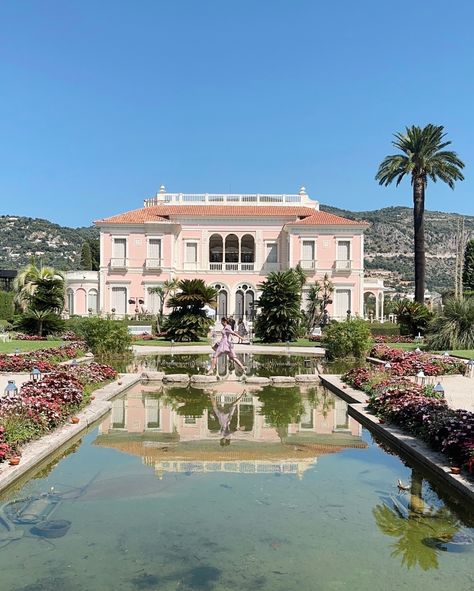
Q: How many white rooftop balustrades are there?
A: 1